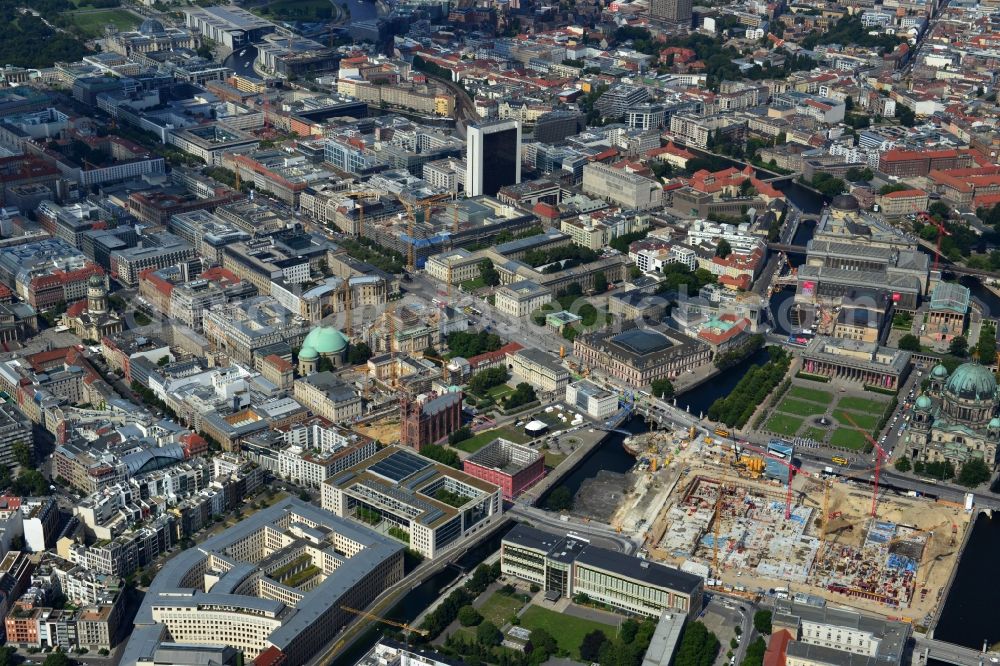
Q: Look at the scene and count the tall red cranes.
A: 3